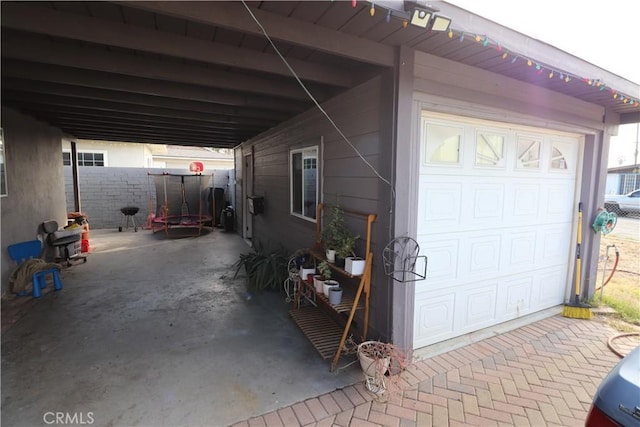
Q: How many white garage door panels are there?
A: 12